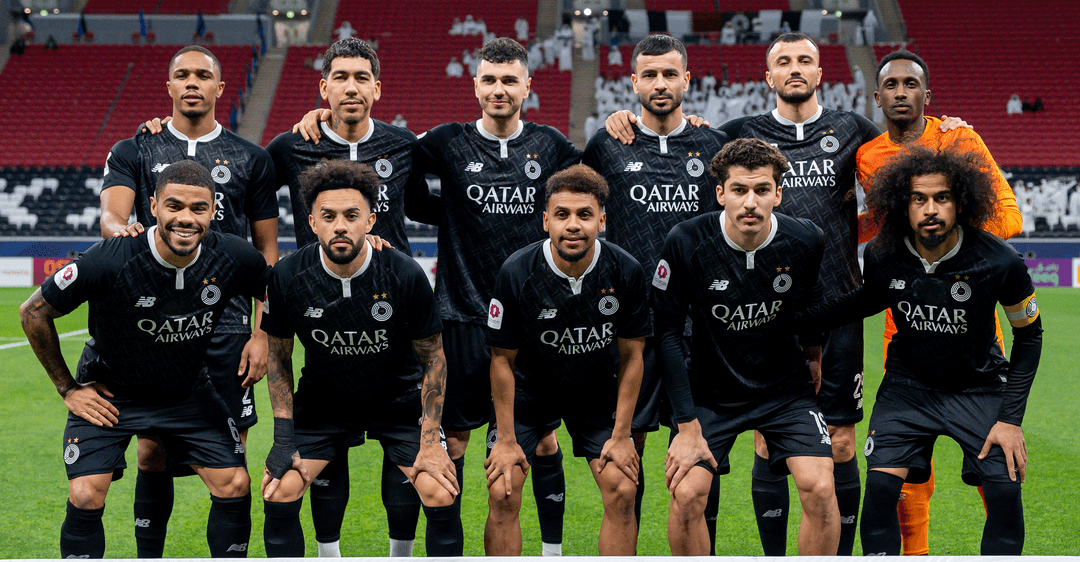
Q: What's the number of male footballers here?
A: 11